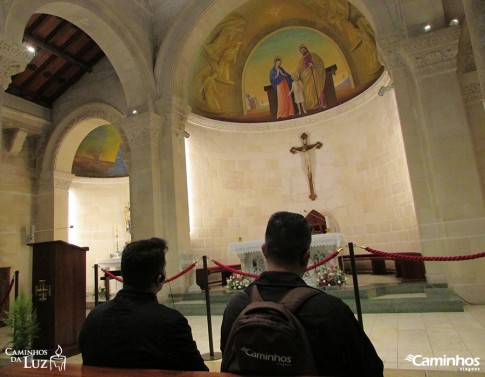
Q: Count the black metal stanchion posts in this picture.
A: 4